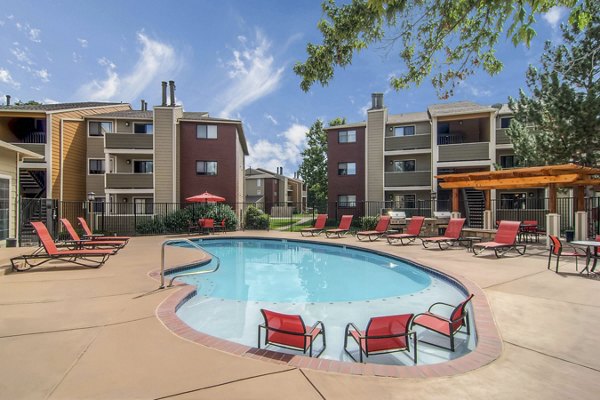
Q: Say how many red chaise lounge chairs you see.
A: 9